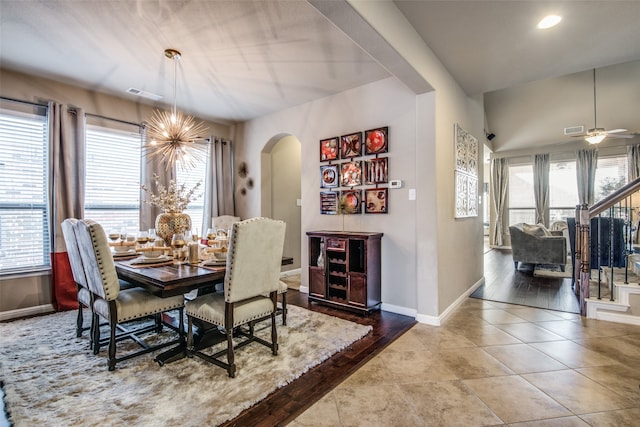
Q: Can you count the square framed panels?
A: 9